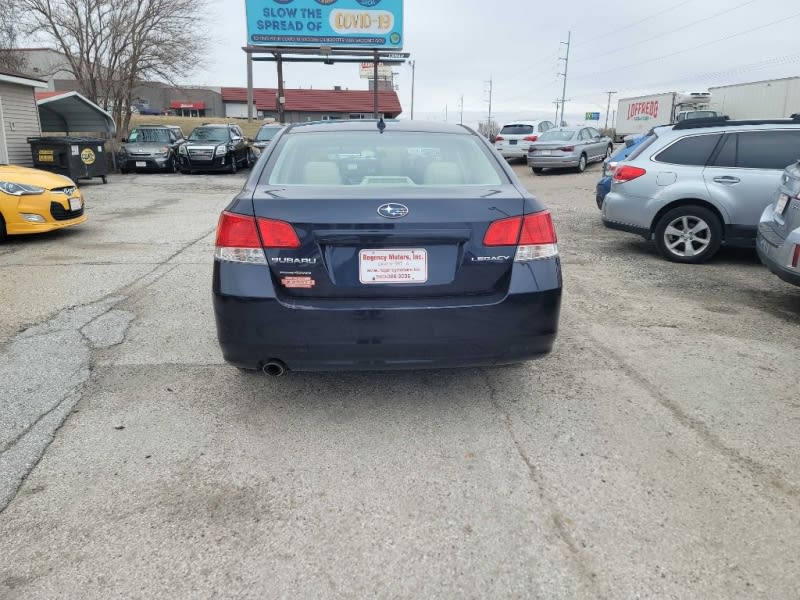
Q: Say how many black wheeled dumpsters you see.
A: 1